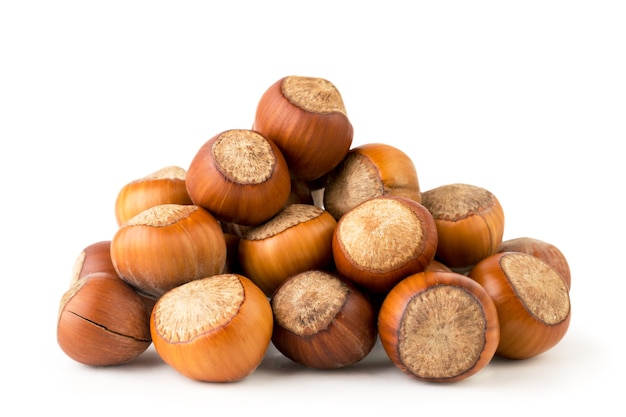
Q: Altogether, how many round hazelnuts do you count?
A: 15